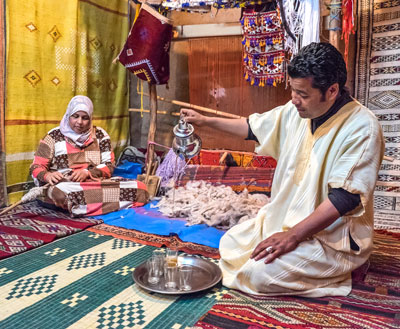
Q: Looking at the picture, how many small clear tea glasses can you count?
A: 5